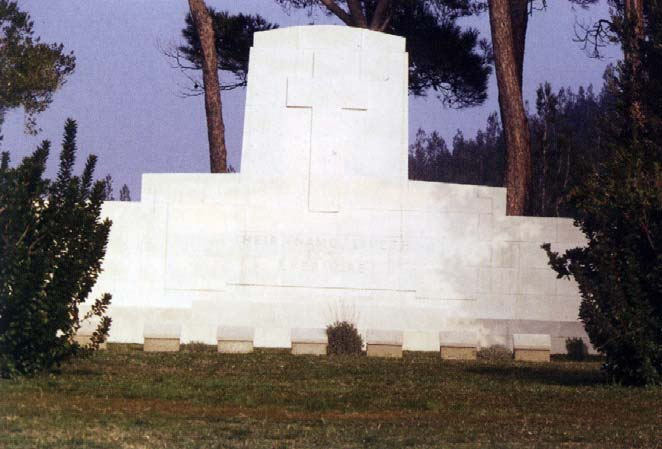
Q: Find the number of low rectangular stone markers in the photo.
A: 7